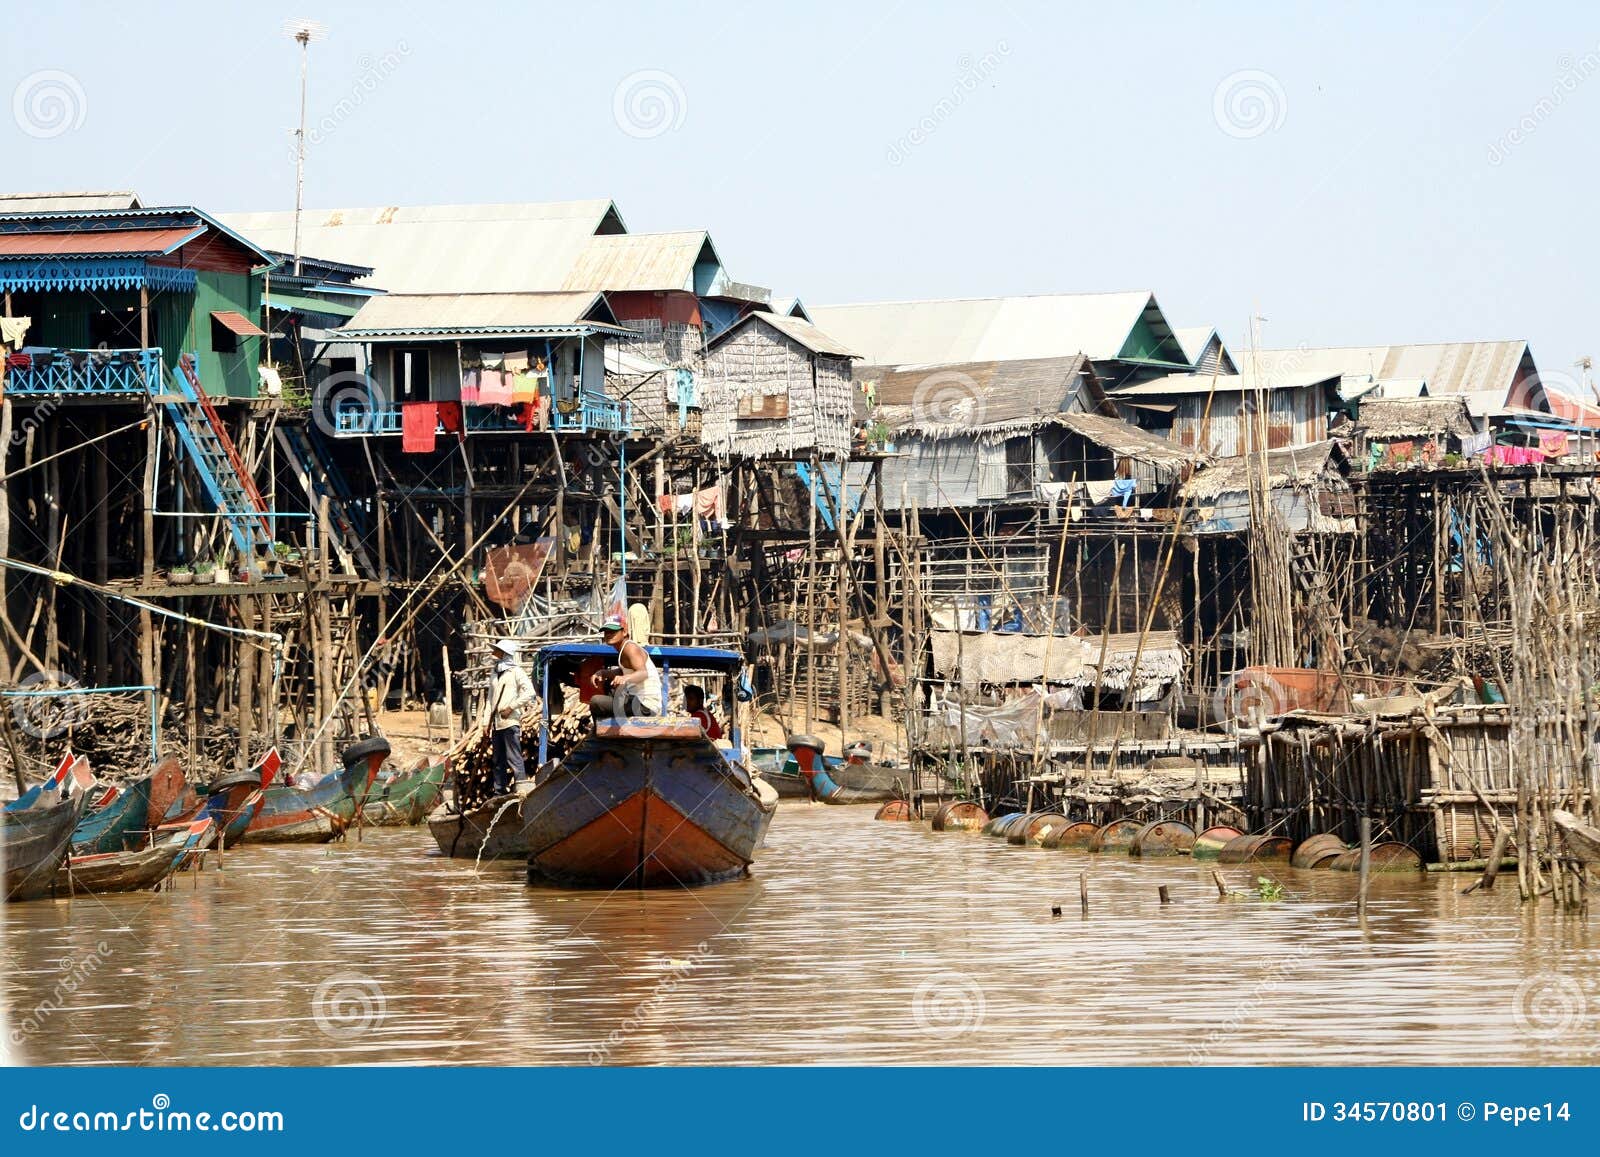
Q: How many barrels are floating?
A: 11